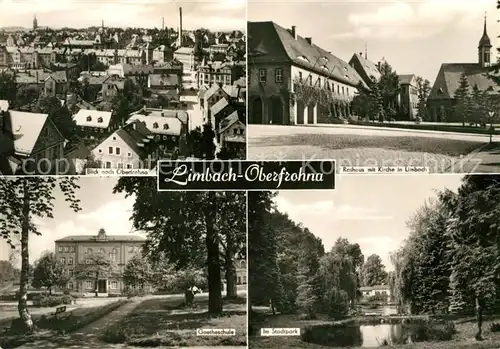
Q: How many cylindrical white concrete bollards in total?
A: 0